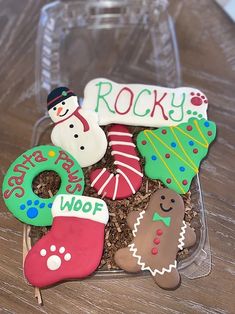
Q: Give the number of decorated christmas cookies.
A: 7